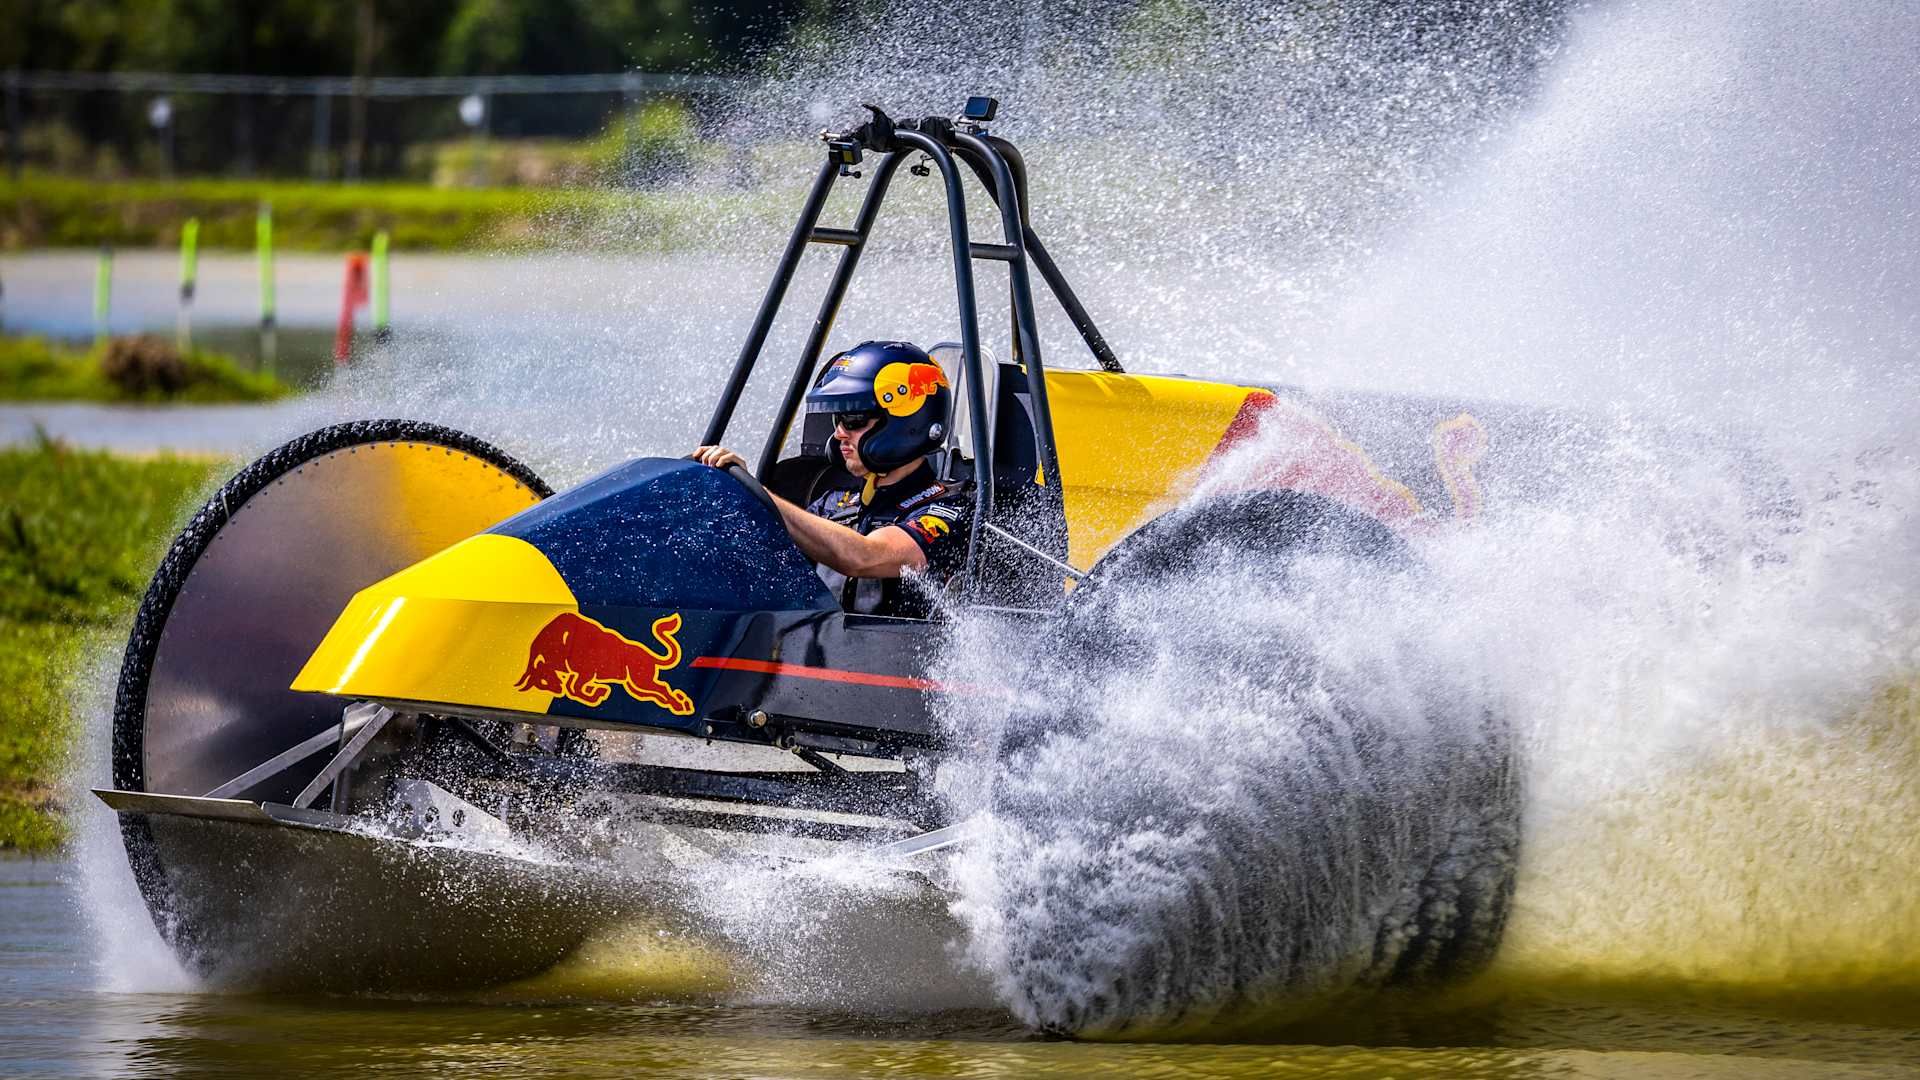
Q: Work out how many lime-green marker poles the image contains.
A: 4